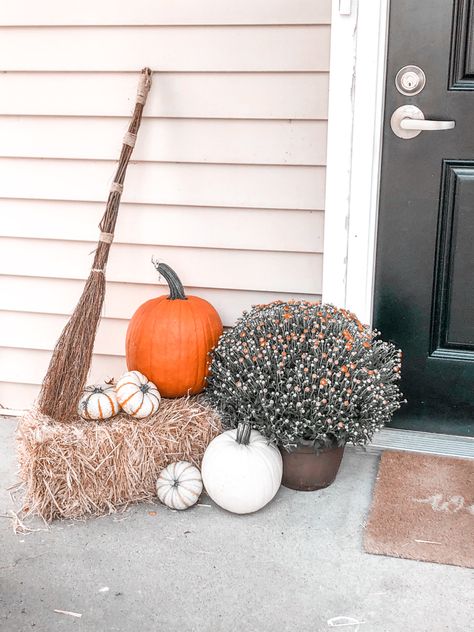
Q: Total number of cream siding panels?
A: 11